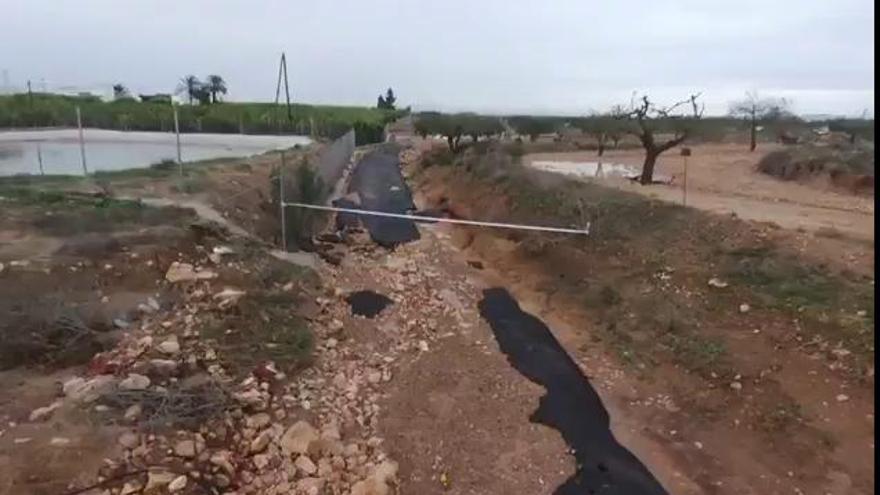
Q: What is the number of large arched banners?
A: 0